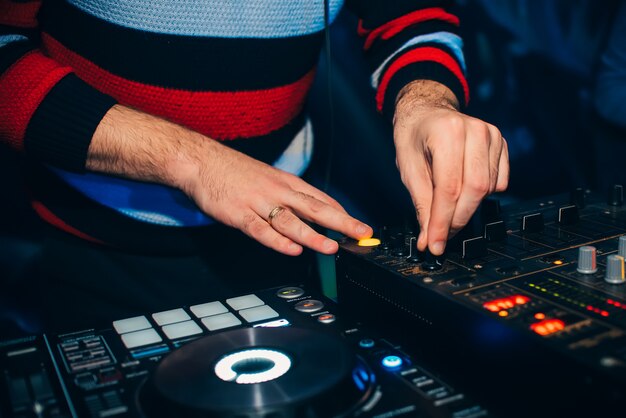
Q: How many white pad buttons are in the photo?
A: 8